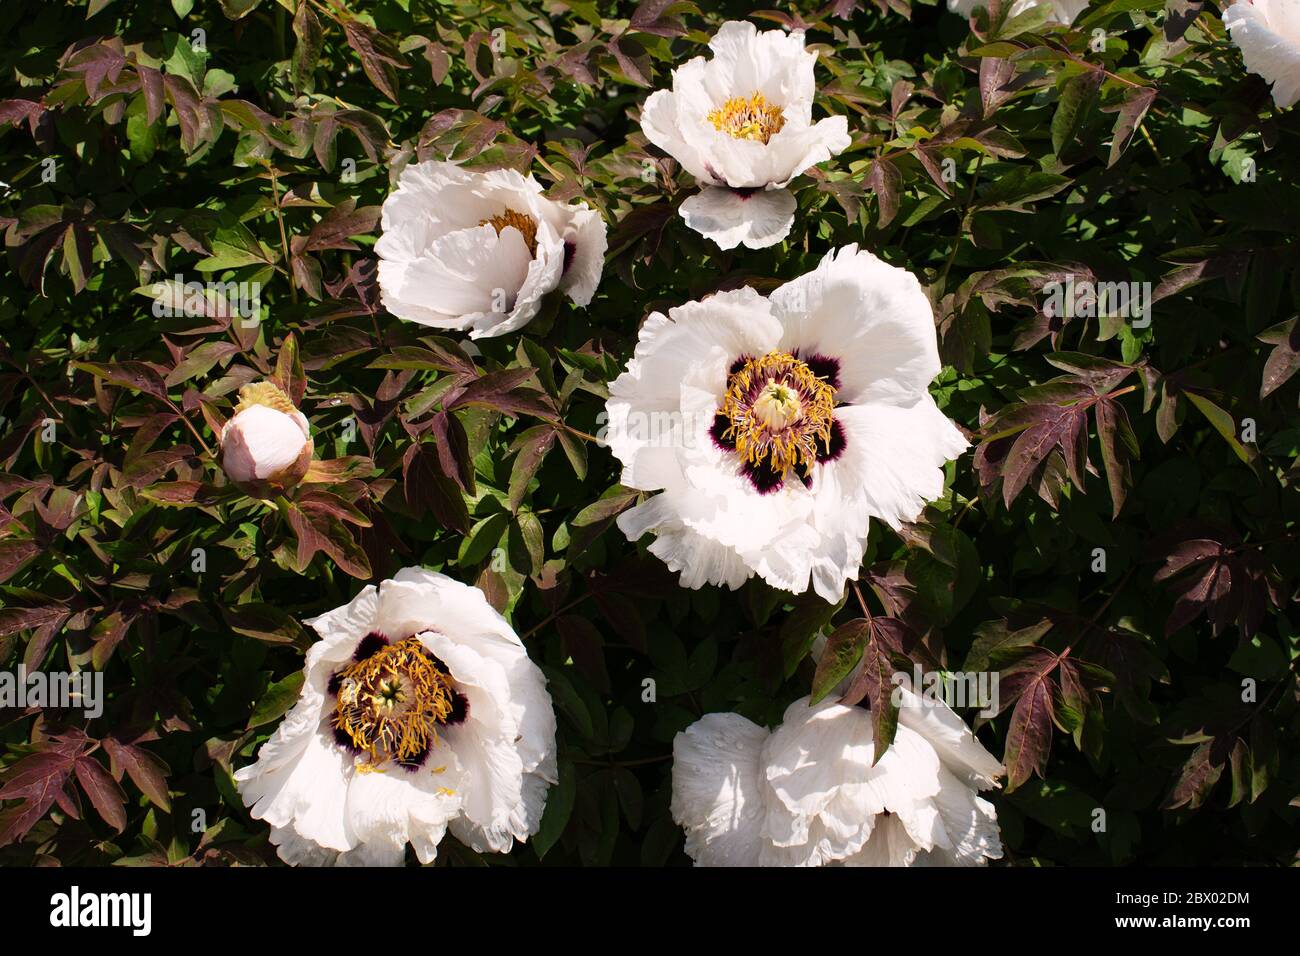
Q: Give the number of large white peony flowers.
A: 5